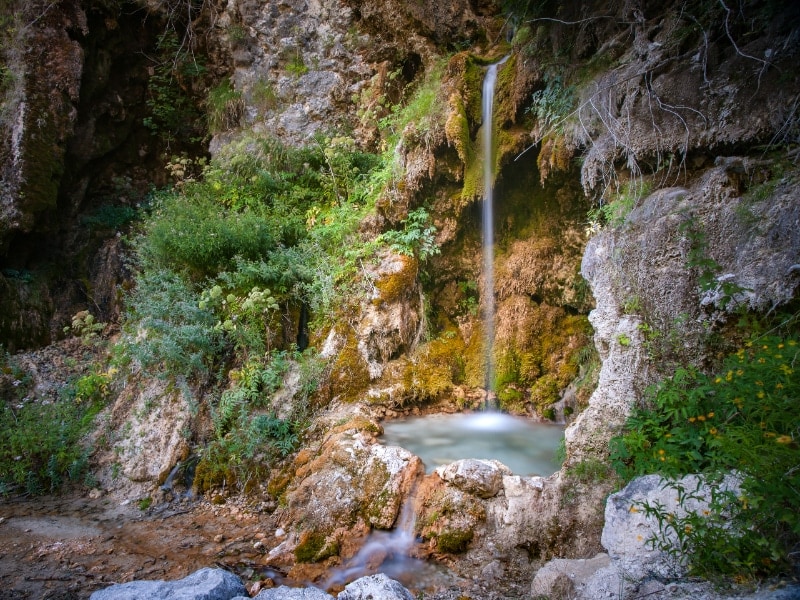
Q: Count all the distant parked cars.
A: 0